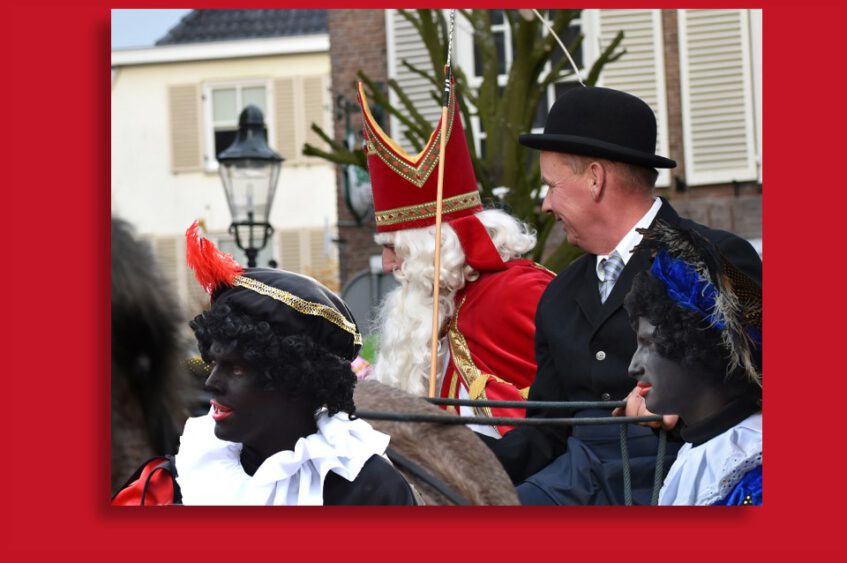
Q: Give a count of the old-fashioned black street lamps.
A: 1